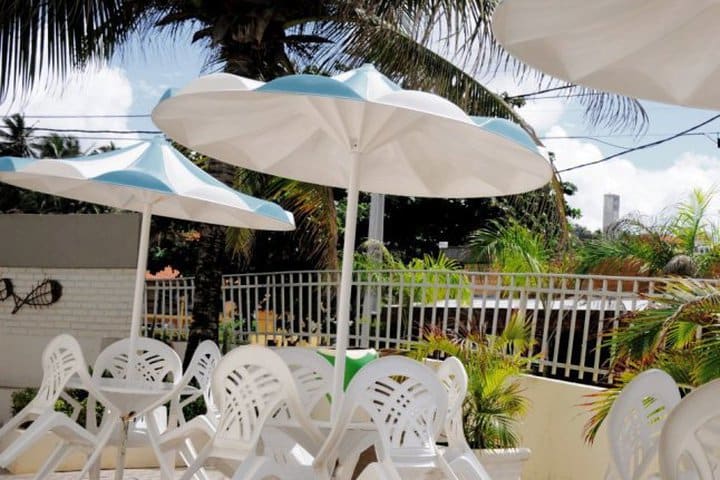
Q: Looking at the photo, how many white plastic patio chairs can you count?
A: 9